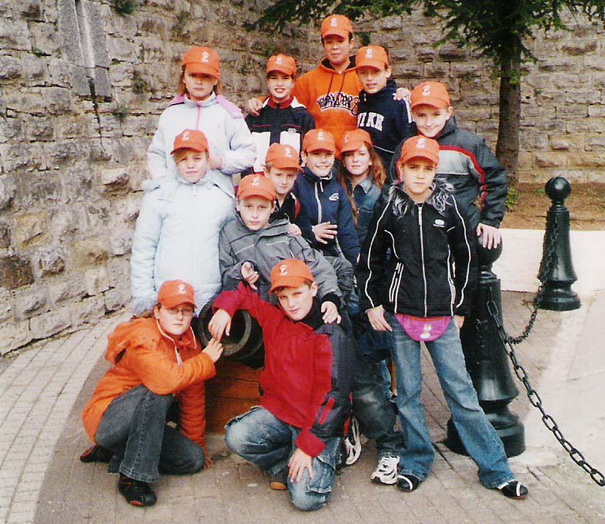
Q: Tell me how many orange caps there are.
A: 13